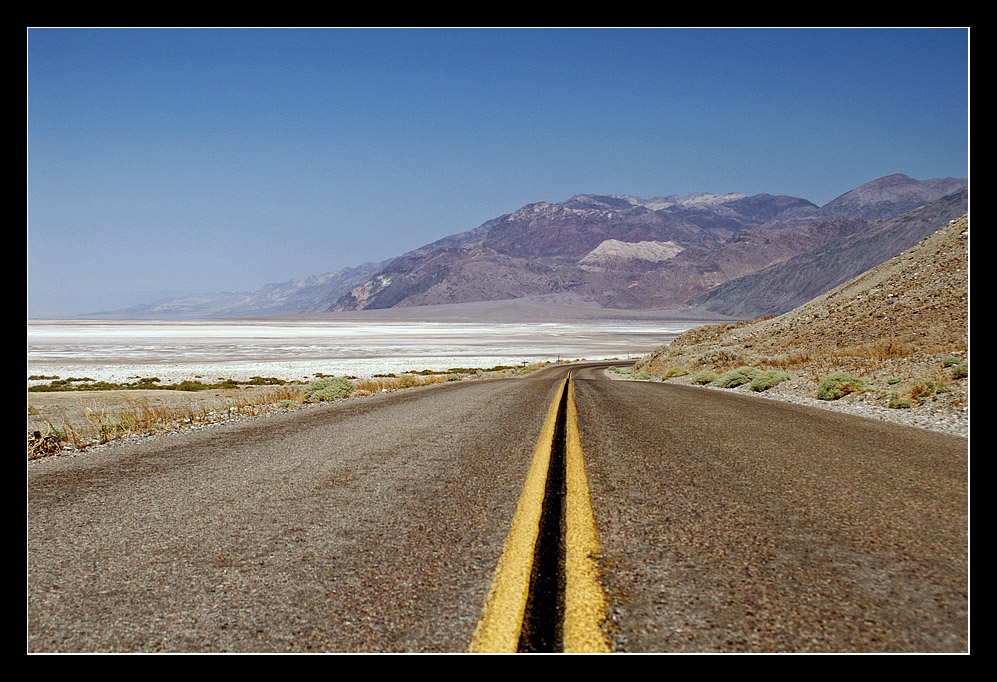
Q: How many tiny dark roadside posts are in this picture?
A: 3